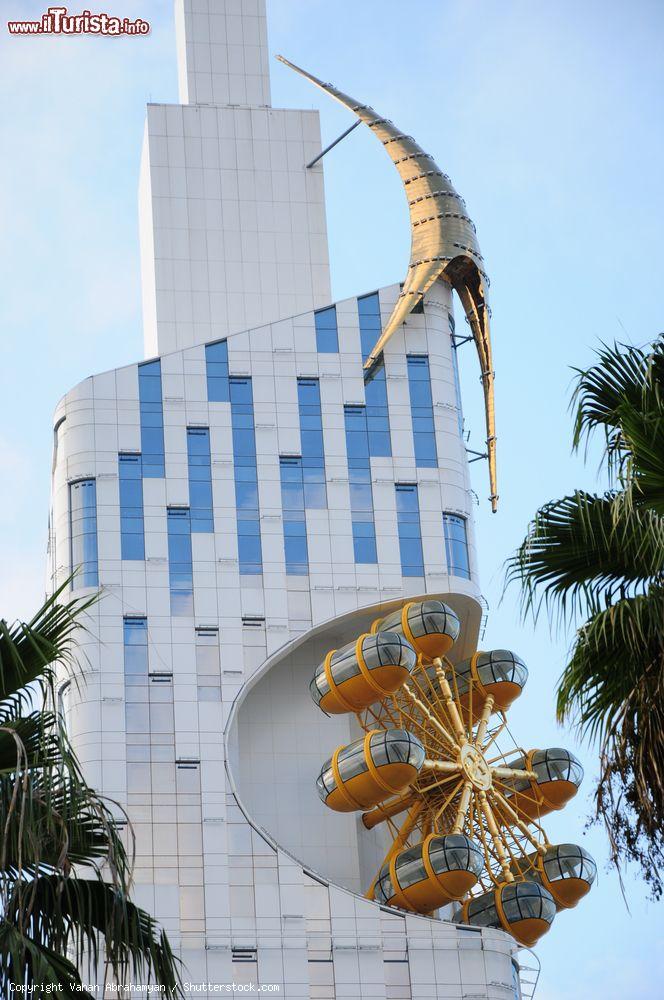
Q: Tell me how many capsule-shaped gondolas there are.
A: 8